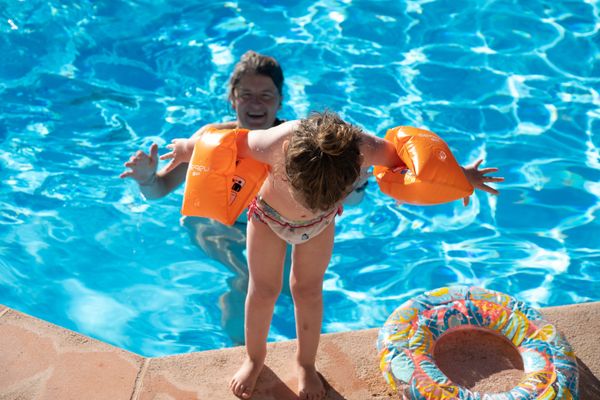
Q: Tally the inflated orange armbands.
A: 2